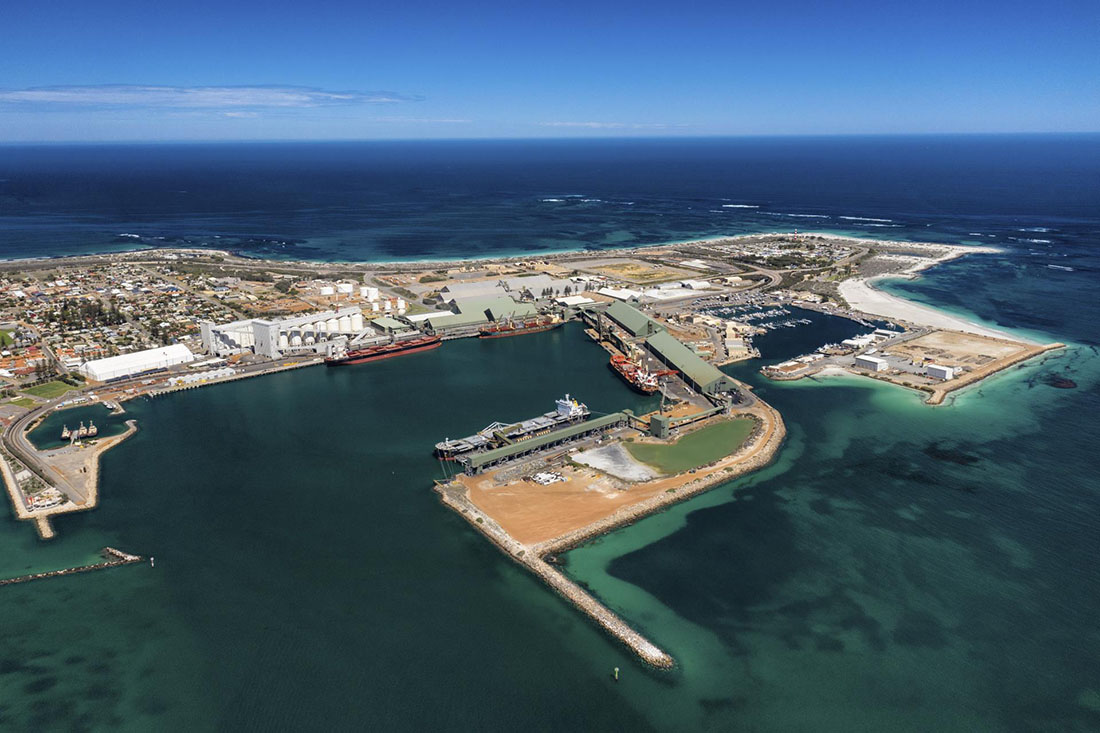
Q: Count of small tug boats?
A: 3